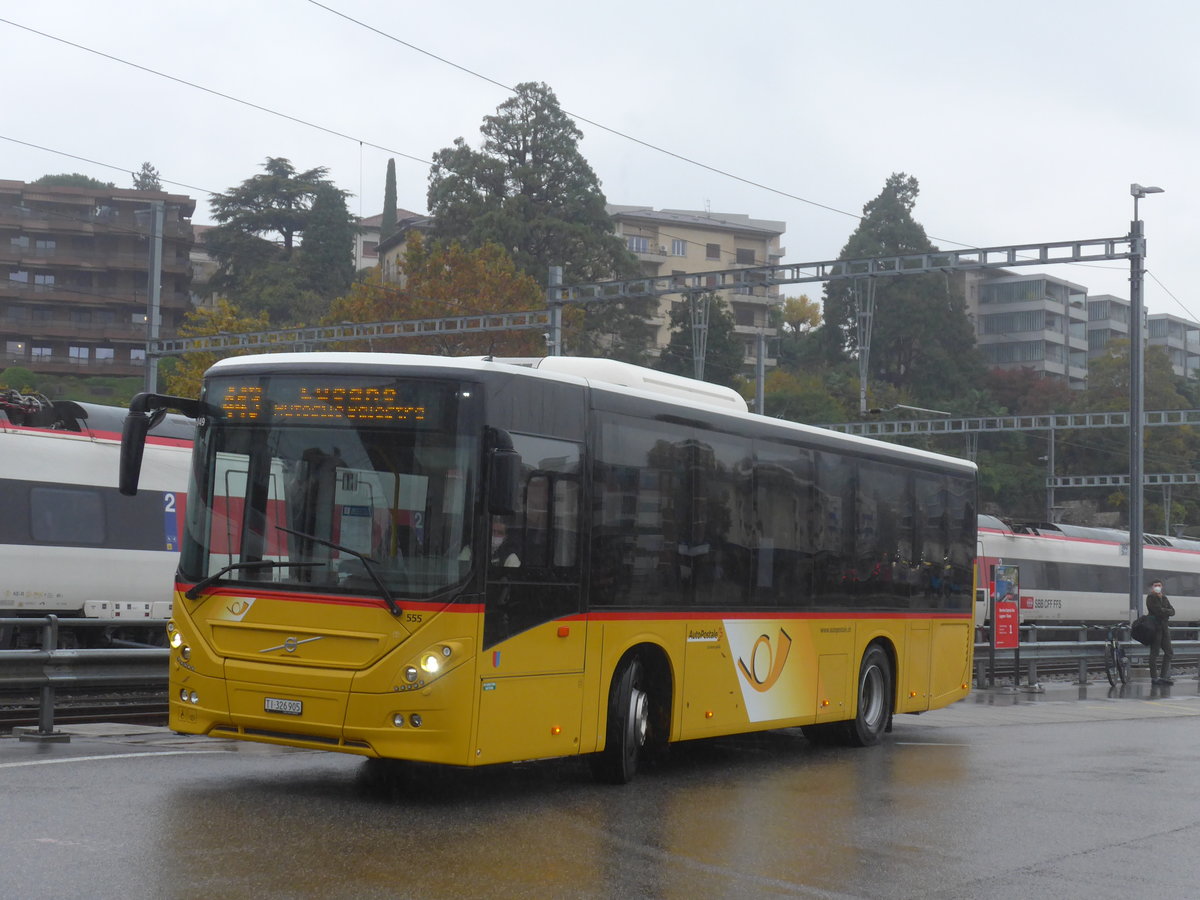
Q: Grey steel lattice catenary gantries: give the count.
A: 4